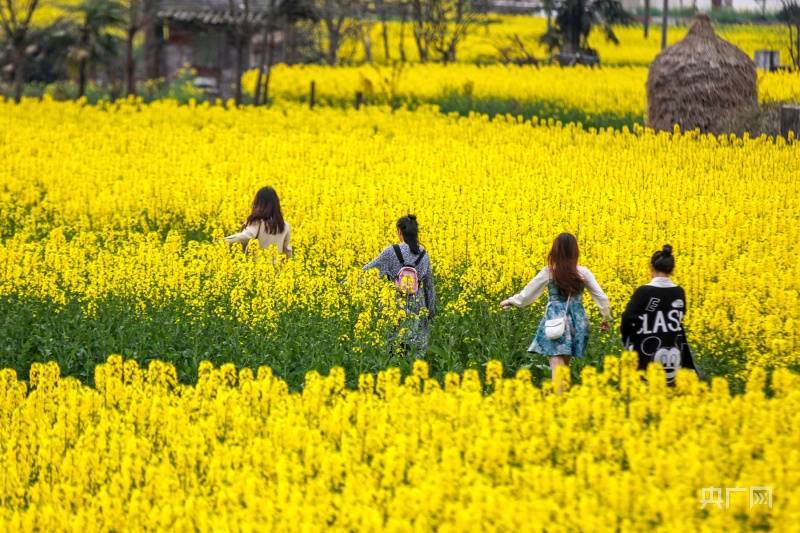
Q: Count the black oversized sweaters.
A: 1